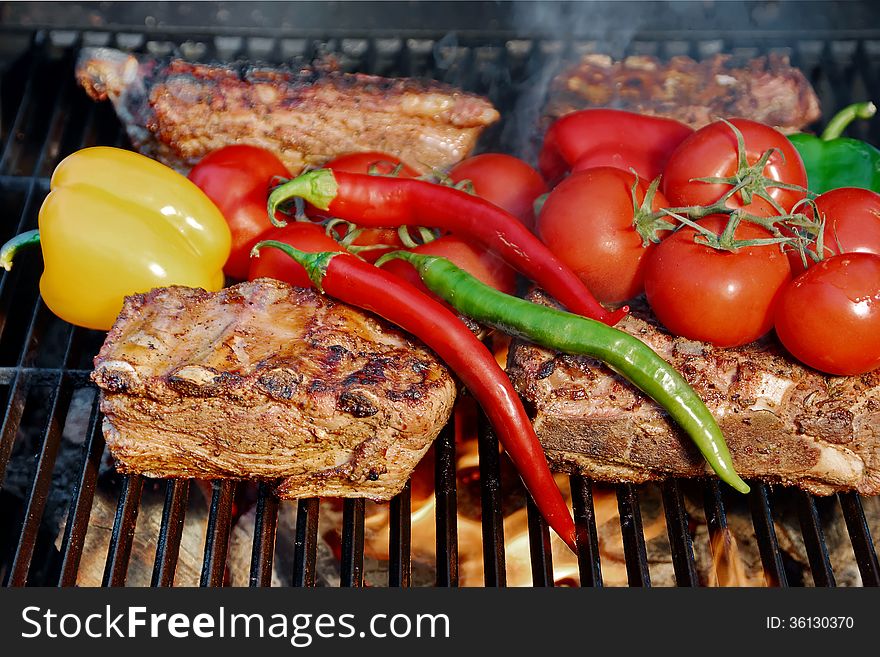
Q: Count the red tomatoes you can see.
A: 10